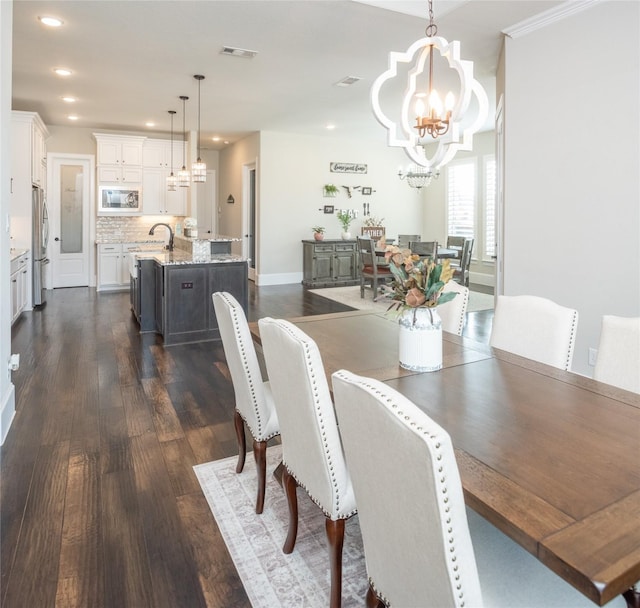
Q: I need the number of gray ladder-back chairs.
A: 5